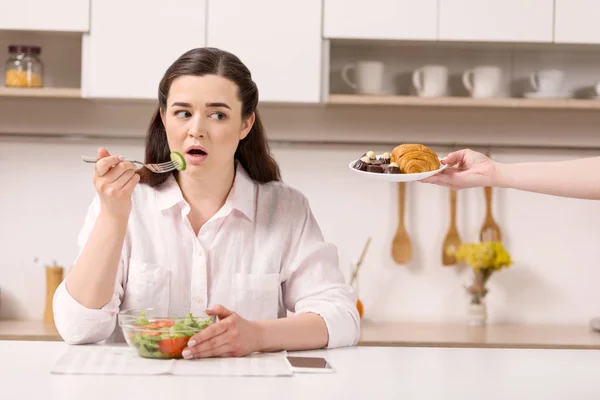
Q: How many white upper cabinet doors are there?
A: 6